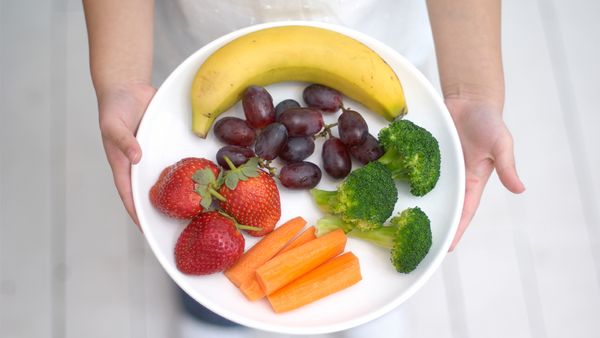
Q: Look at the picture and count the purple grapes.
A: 12